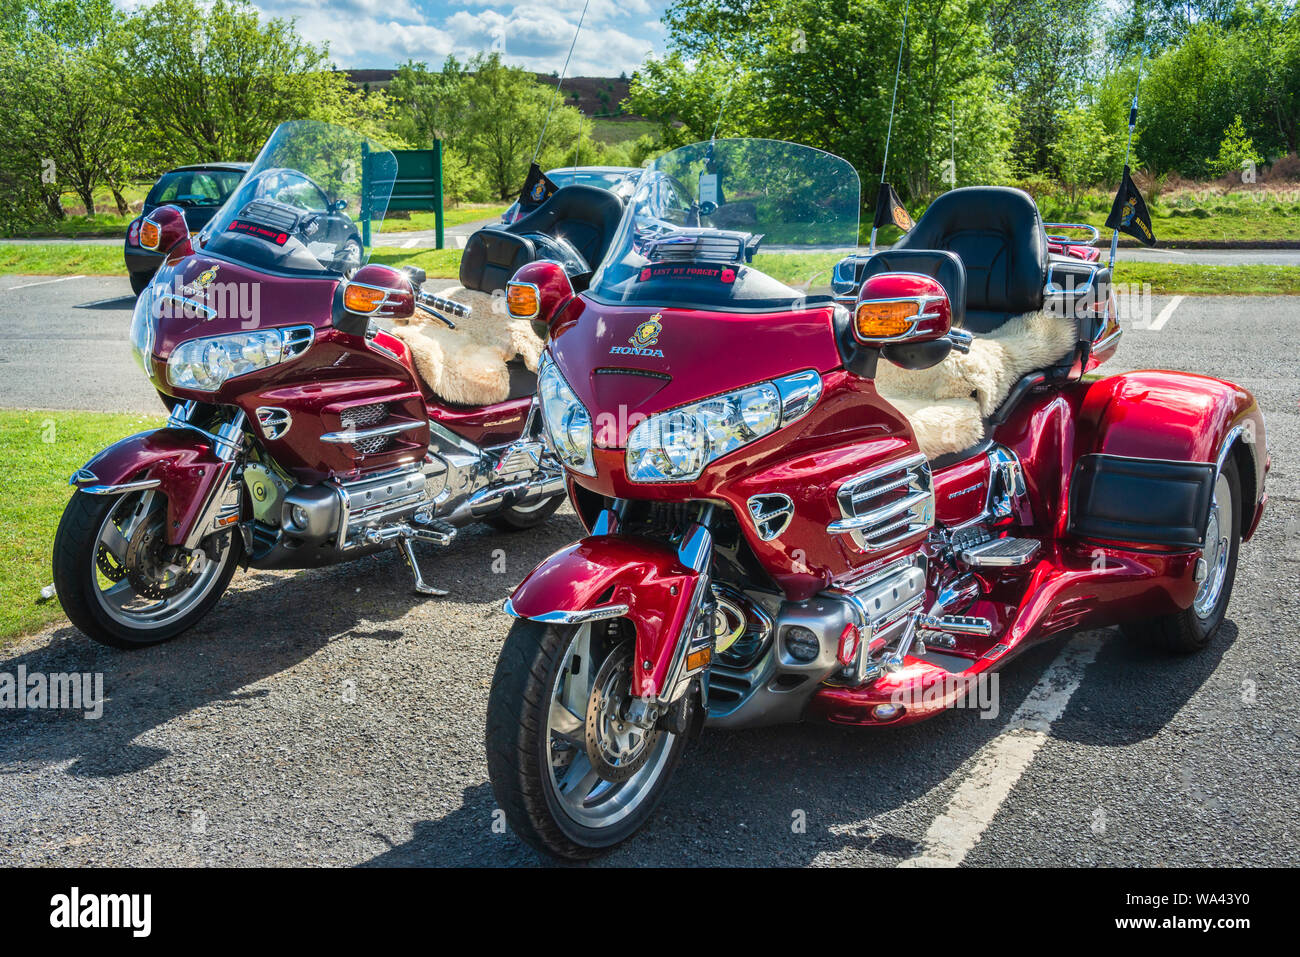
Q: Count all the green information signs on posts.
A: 1